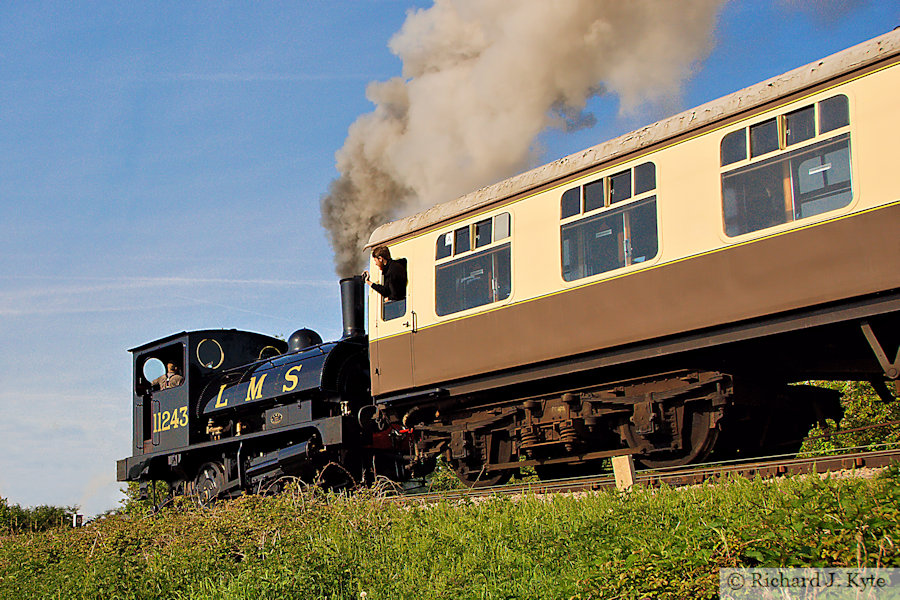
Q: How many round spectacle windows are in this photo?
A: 3